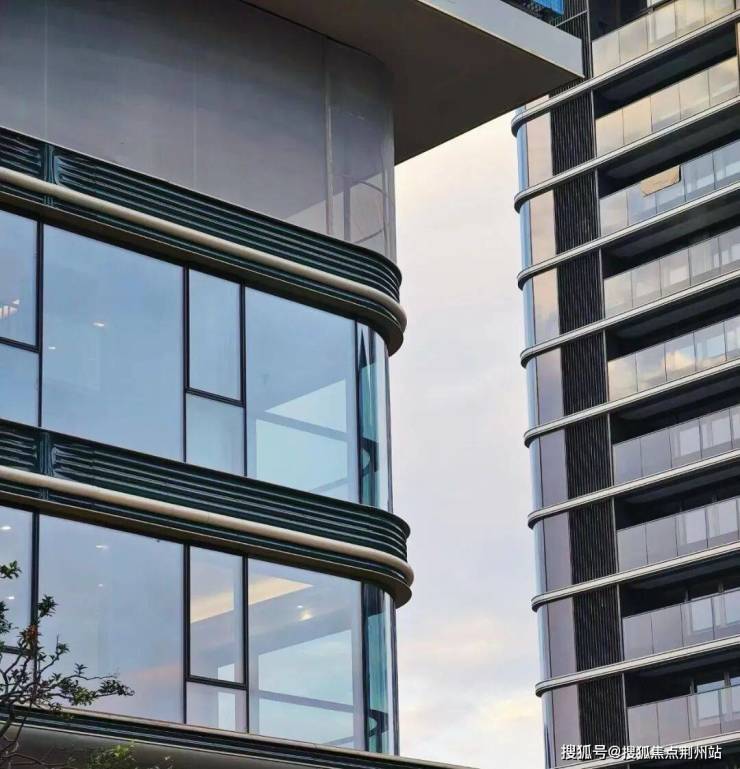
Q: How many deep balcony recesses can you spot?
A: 9